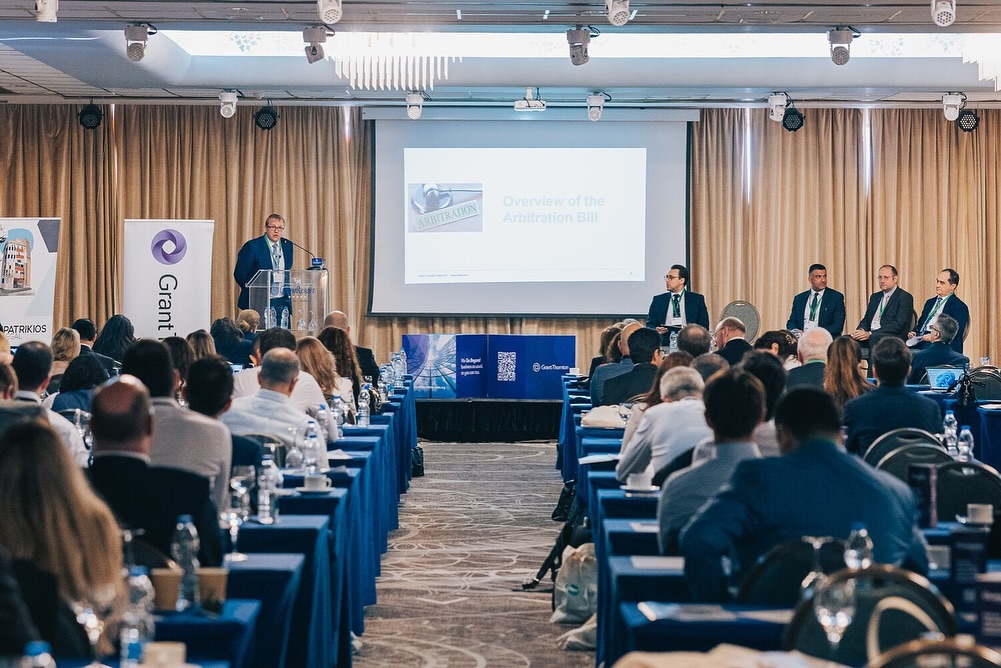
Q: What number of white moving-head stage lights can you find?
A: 13